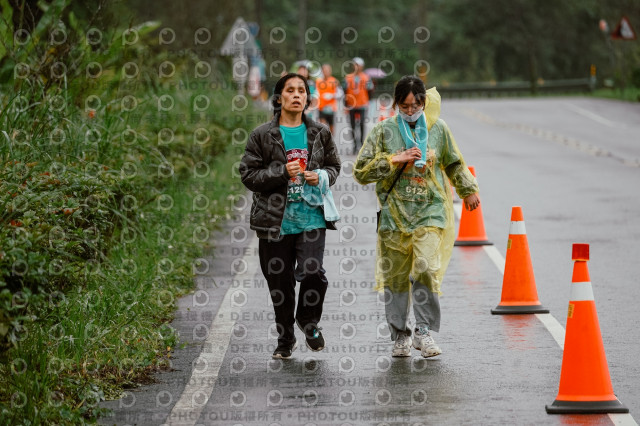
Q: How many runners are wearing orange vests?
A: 2